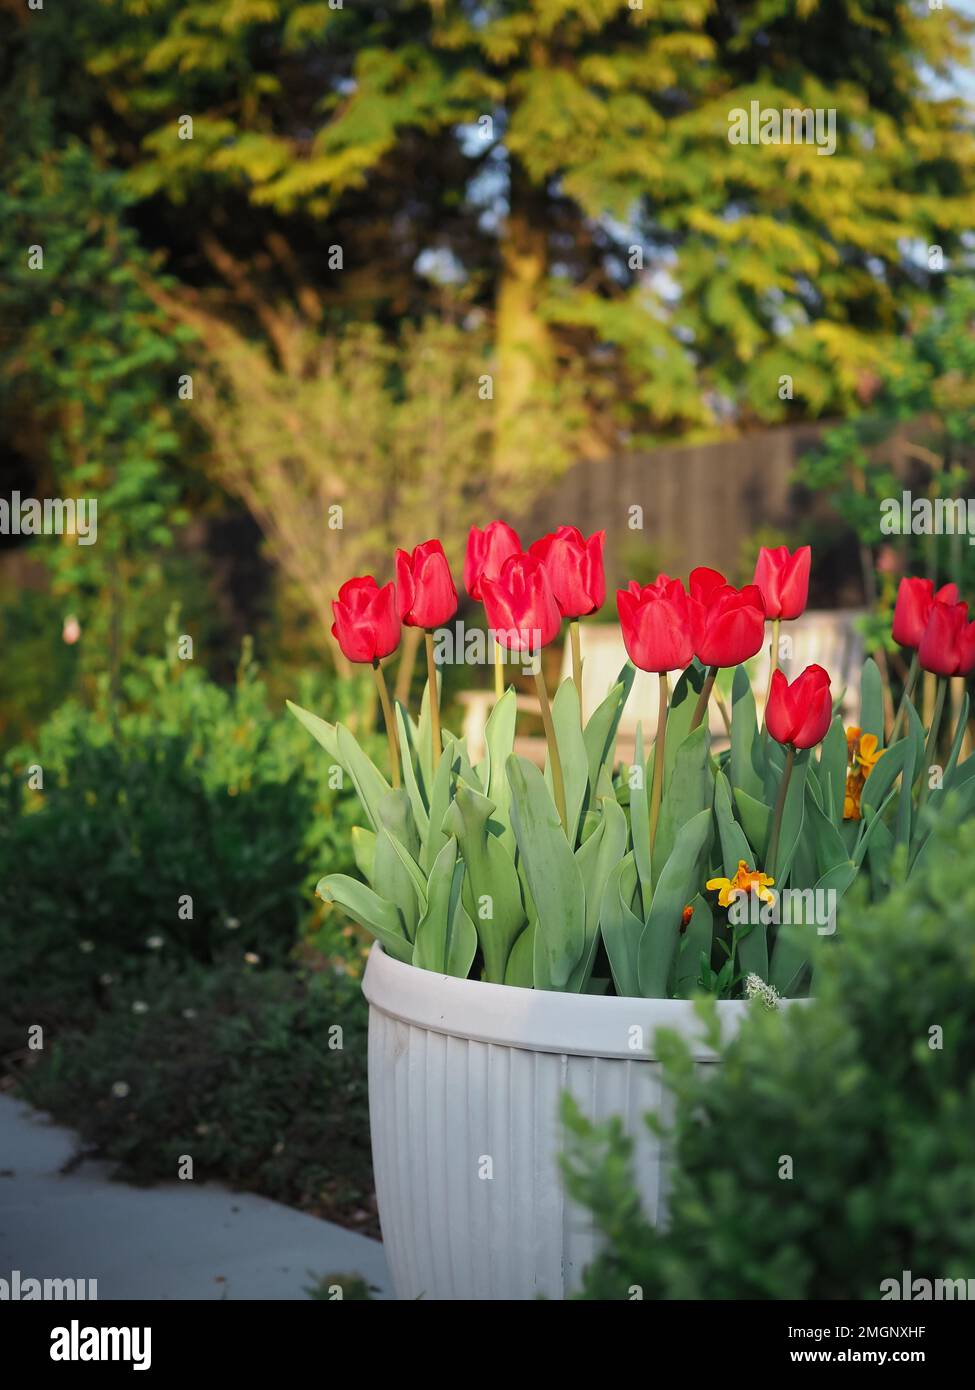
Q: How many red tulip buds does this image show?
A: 11